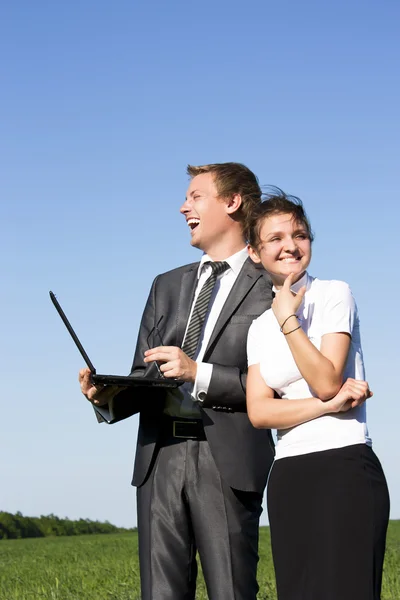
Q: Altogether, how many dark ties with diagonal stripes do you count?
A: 1